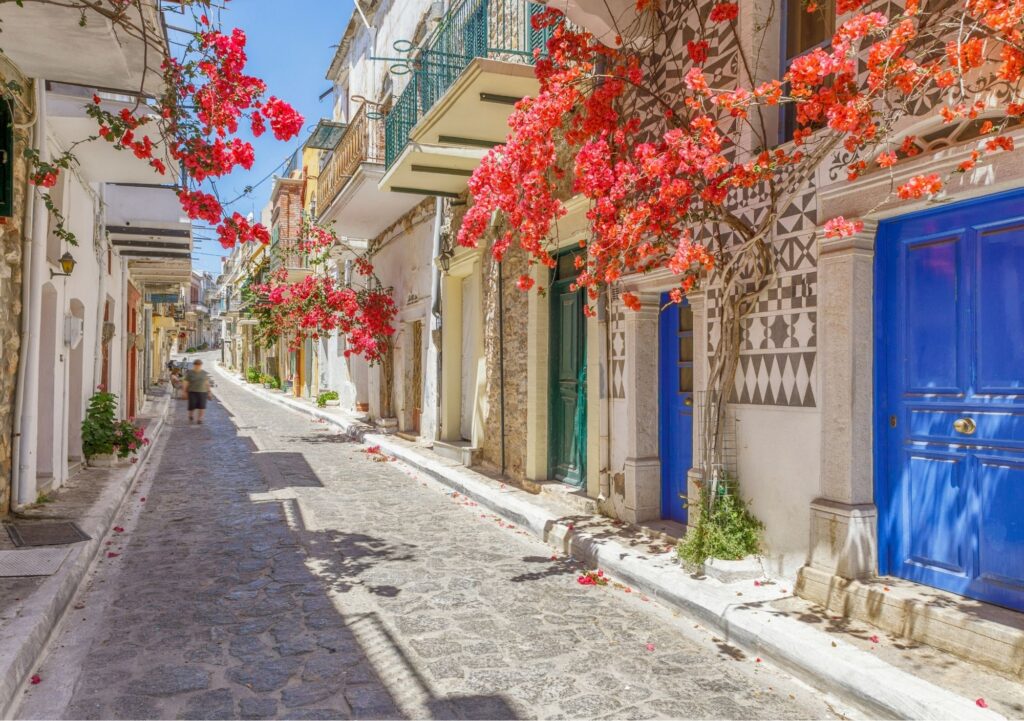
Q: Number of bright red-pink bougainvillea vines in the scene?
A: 3